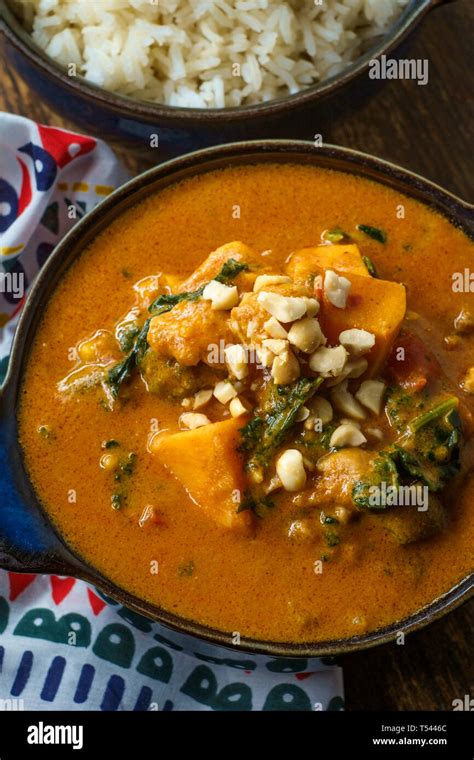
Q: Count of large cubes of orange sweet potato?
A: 3